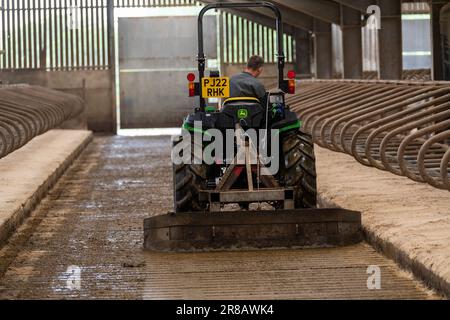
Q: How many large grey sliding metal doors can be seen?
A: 1